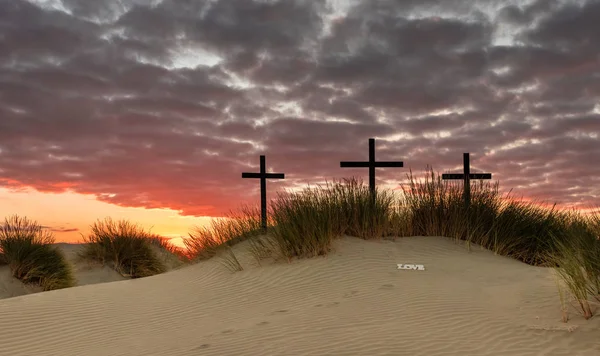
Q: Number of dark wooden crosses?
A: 3